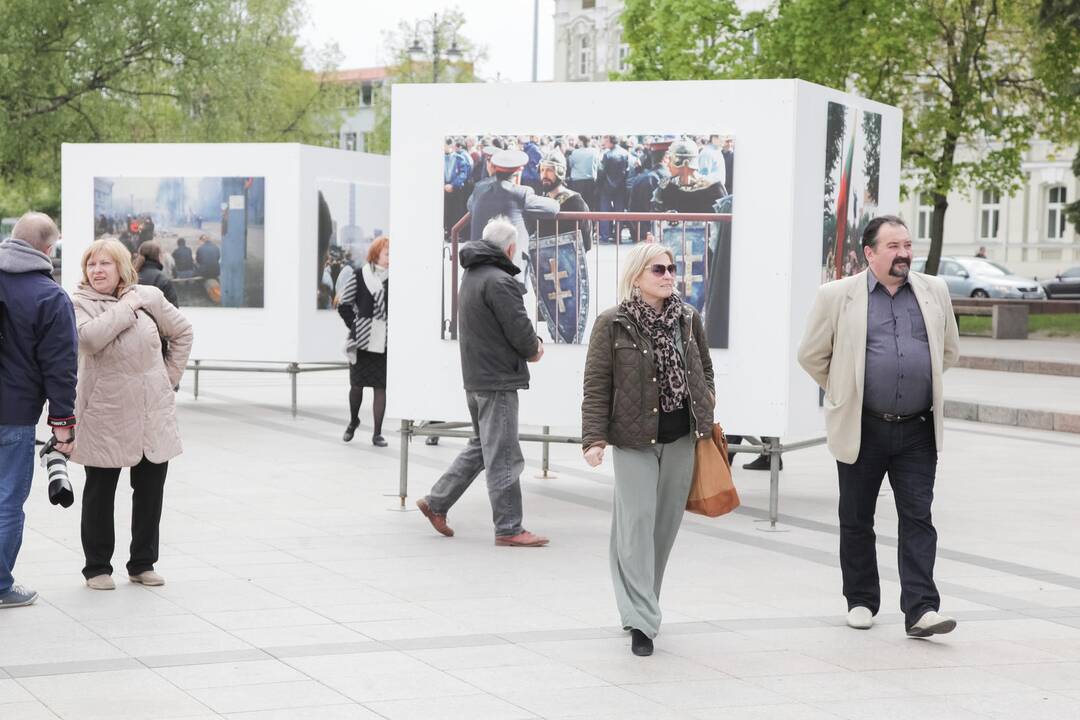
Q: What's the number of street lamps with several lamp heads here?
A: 1